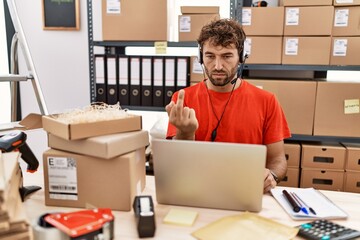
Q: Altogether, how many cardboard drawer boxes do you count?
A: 6